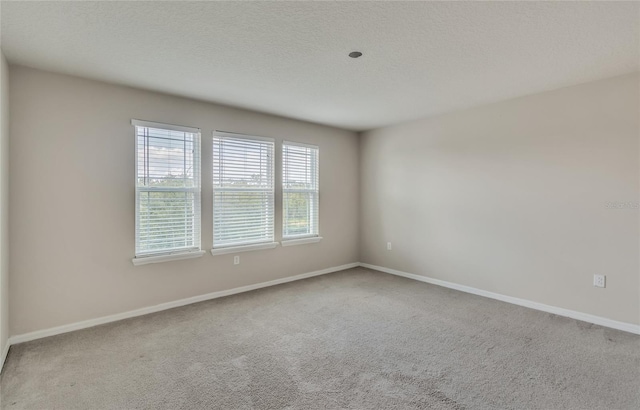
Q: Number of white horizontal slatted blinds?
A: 3